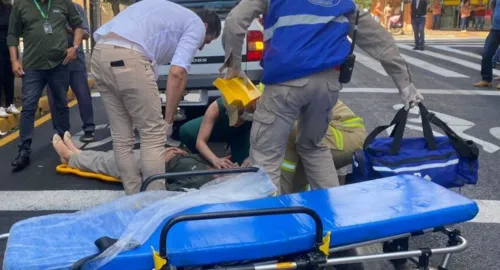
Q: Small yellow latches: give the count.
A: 2